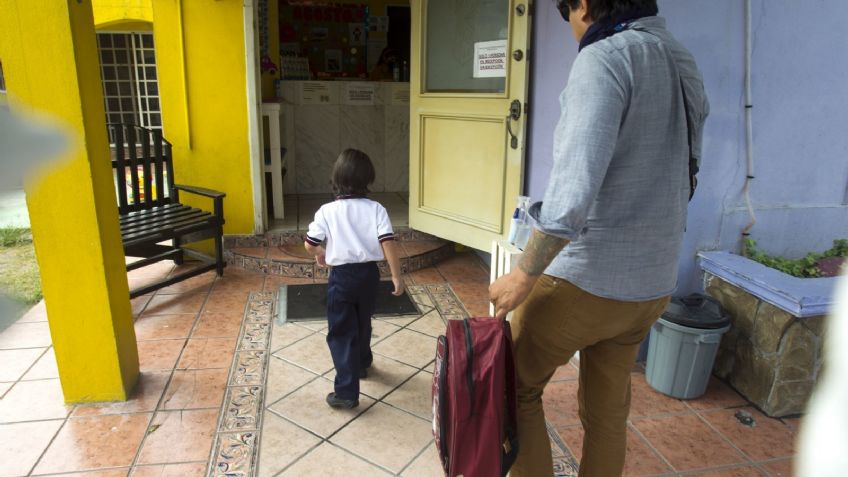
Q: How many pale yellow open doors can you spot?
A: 1